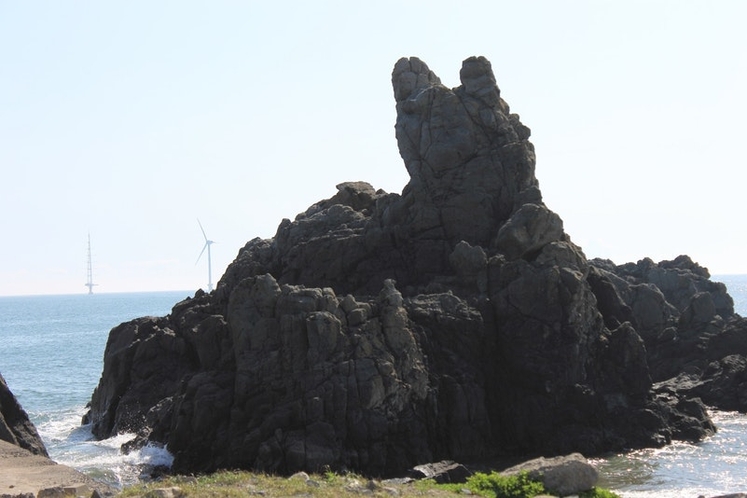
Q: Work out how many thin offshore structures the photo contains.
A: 2